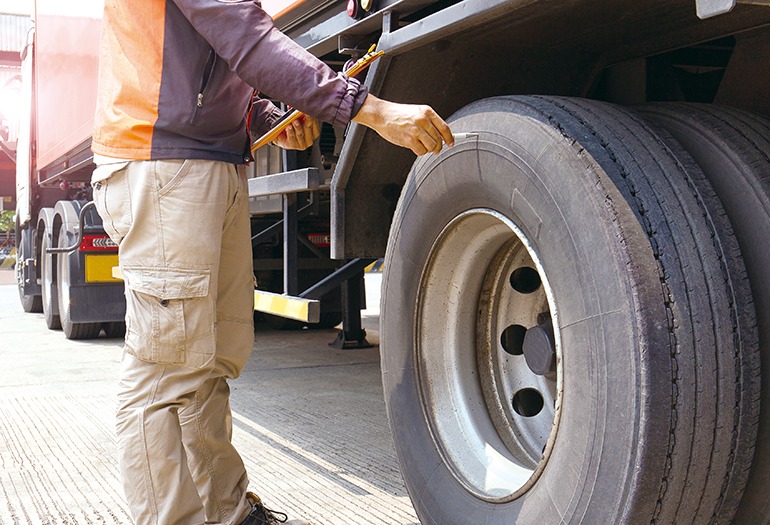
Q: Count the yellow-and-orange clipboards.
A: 1